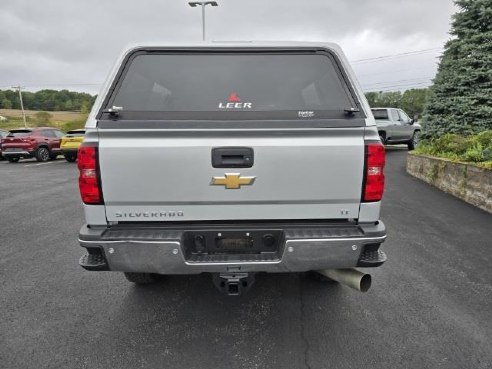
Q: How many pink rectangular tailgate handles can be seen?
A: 0